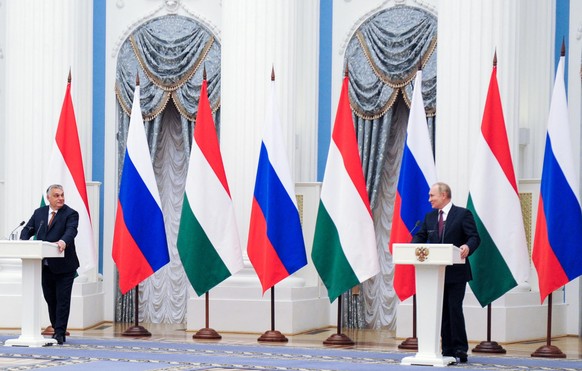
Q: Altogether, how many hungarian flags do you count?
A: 4